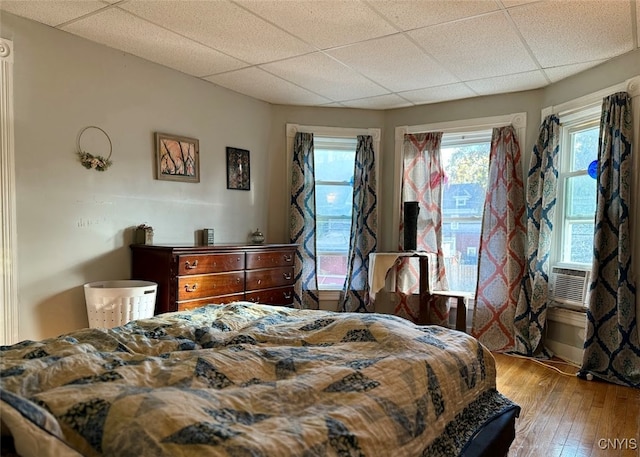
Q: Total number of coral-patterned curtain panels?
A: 2